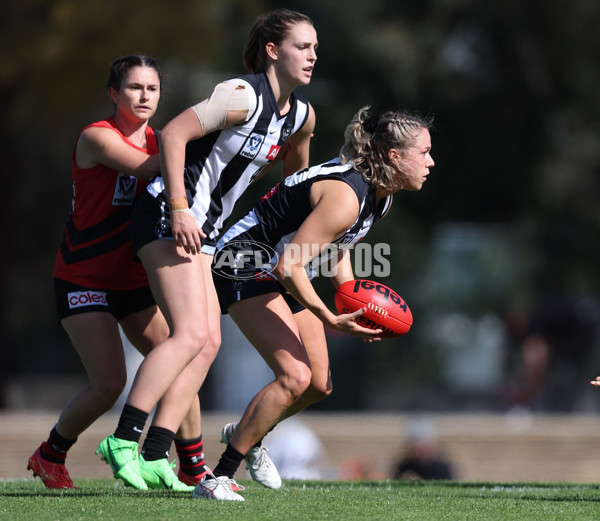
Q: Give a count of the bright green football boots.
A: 2